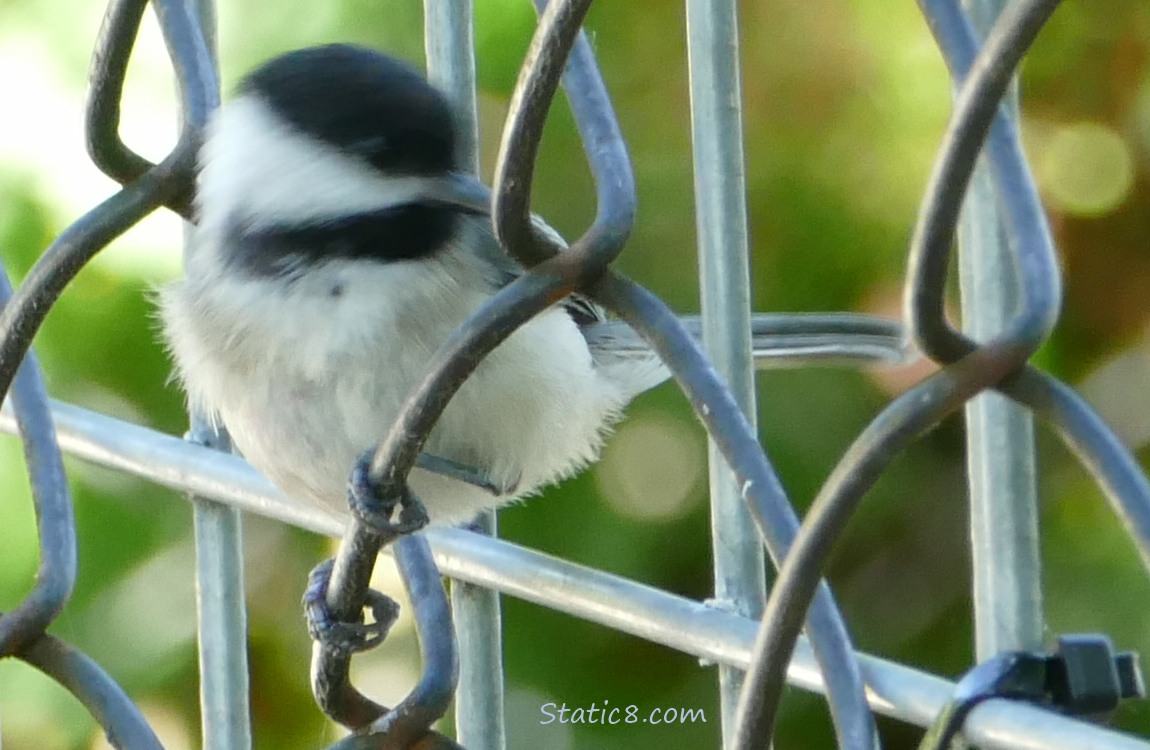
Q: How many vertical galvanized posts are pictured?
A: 4